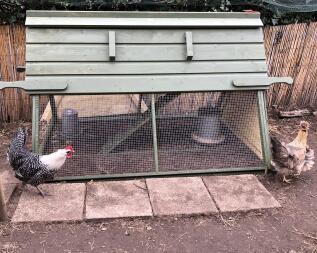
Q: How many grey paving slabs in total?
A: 4